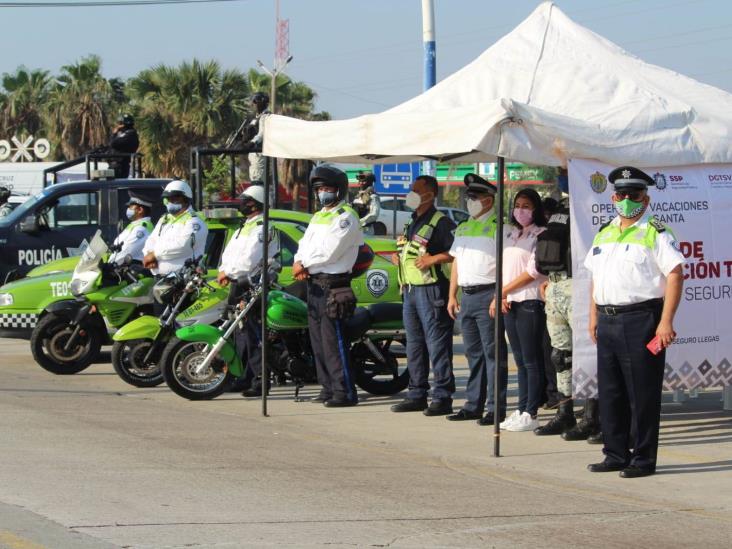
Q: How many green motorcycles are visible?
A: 3